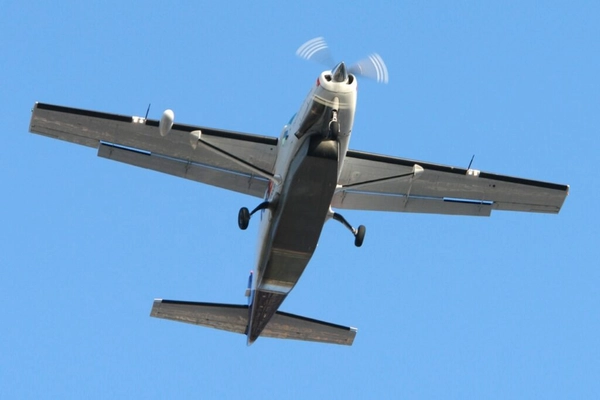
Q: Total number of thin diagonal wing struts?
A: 2